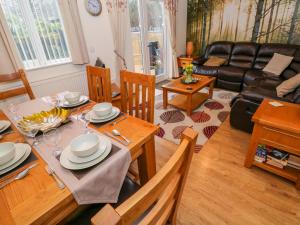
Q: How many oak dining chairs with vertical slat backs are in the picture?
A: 2